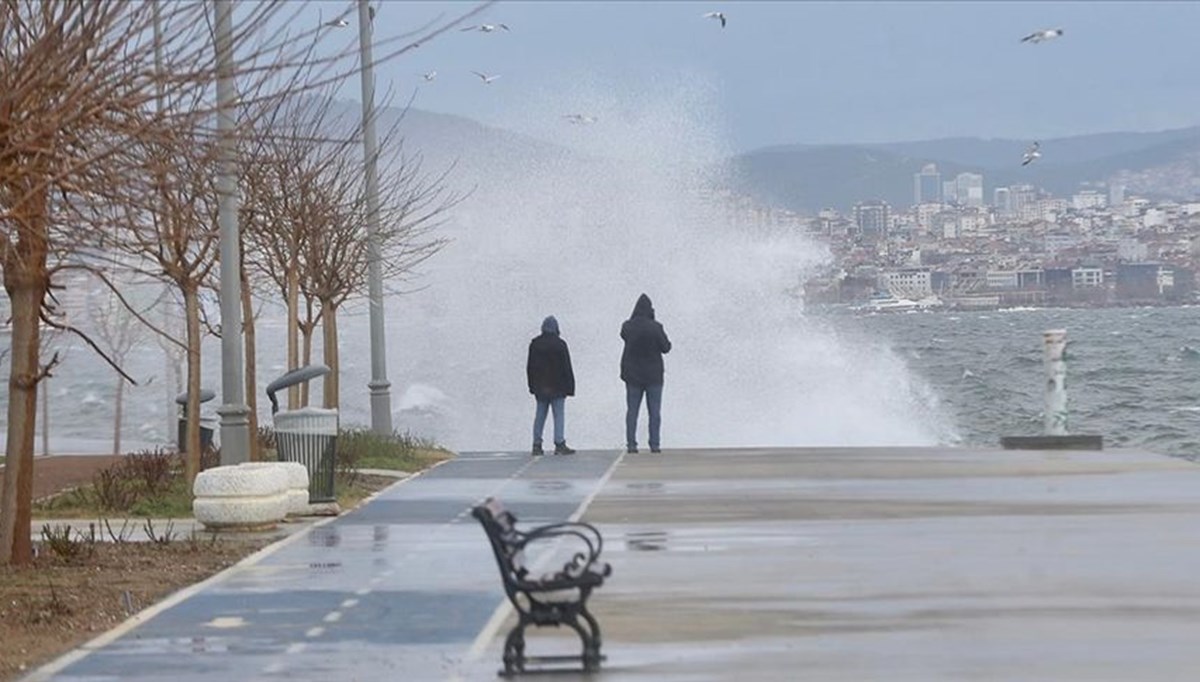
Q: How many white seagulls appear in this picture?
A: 8